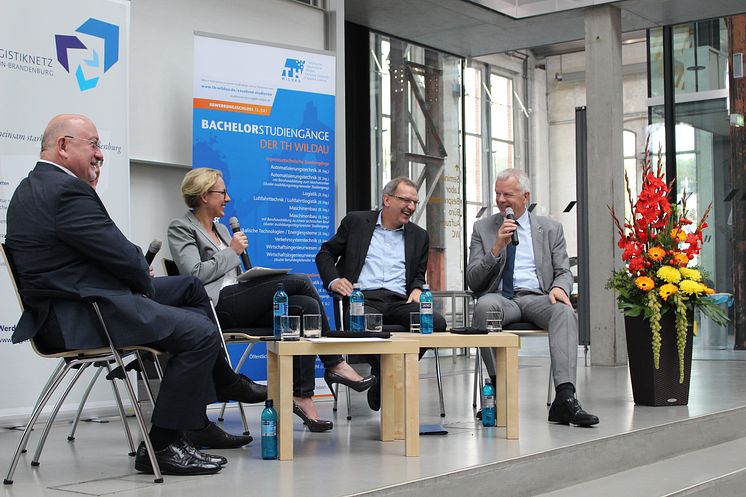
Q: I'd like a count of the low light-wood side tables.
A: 2